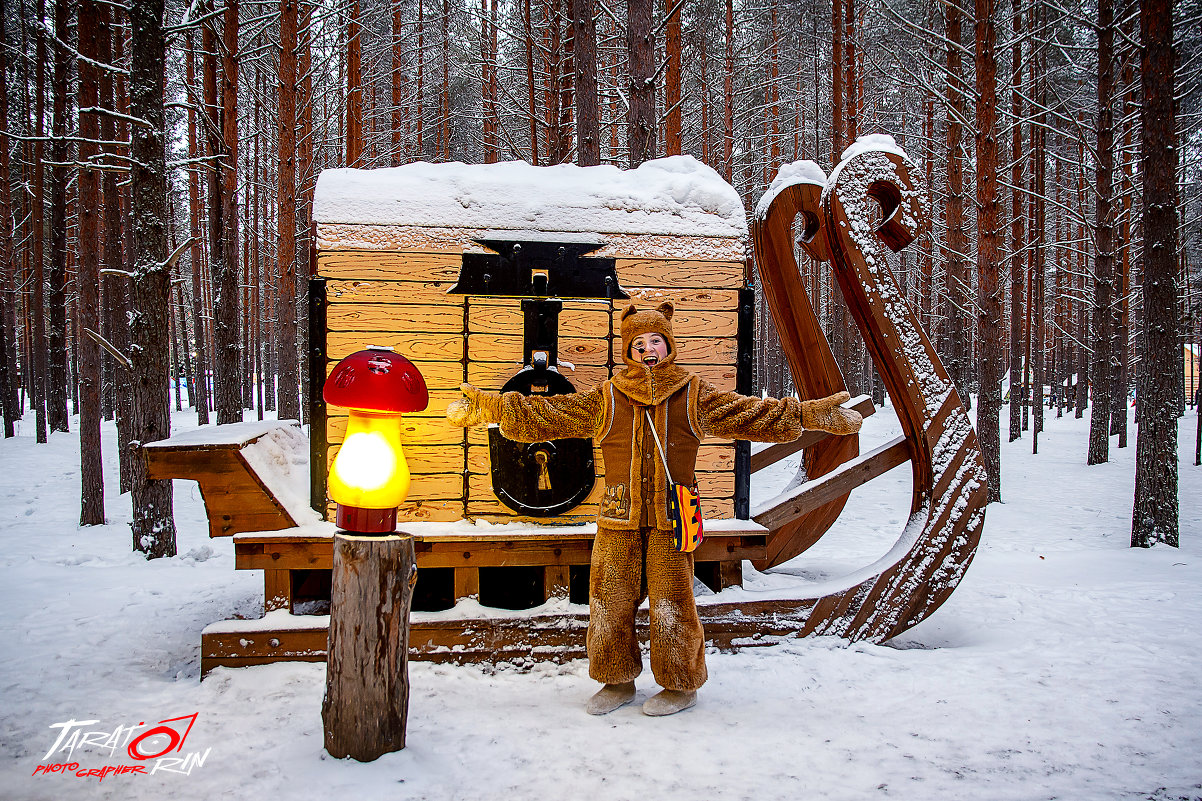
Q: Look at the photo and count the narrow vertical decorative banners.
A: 0